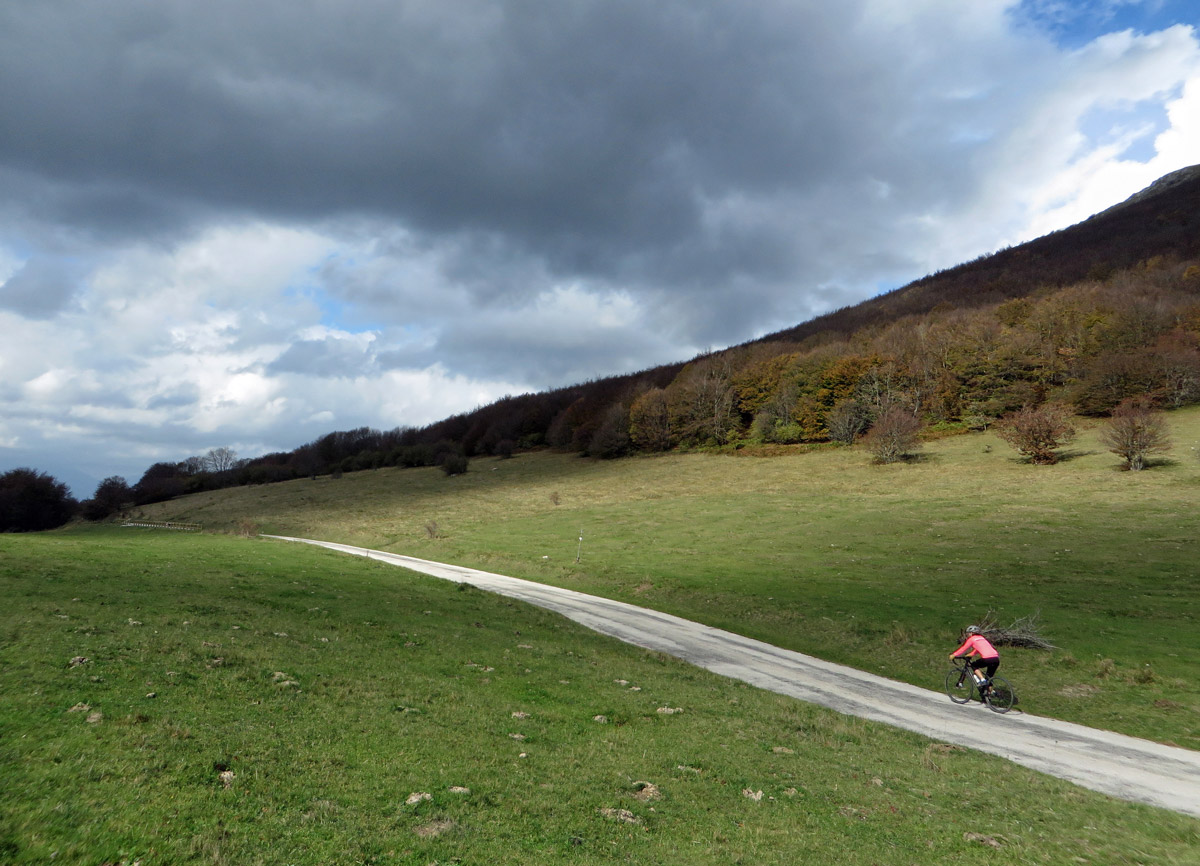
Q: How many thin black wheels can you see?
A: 2